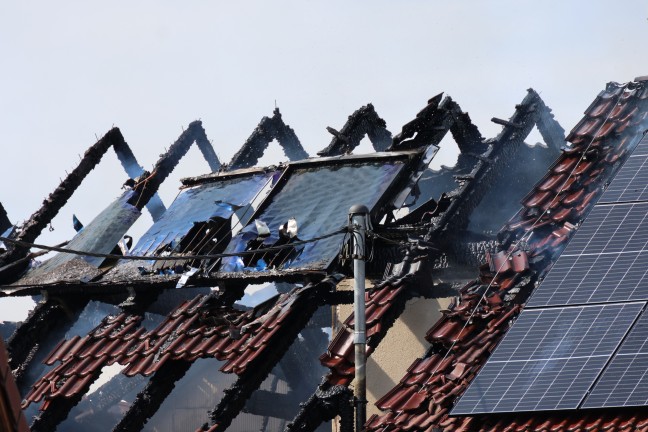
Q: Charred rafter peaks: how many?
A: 6